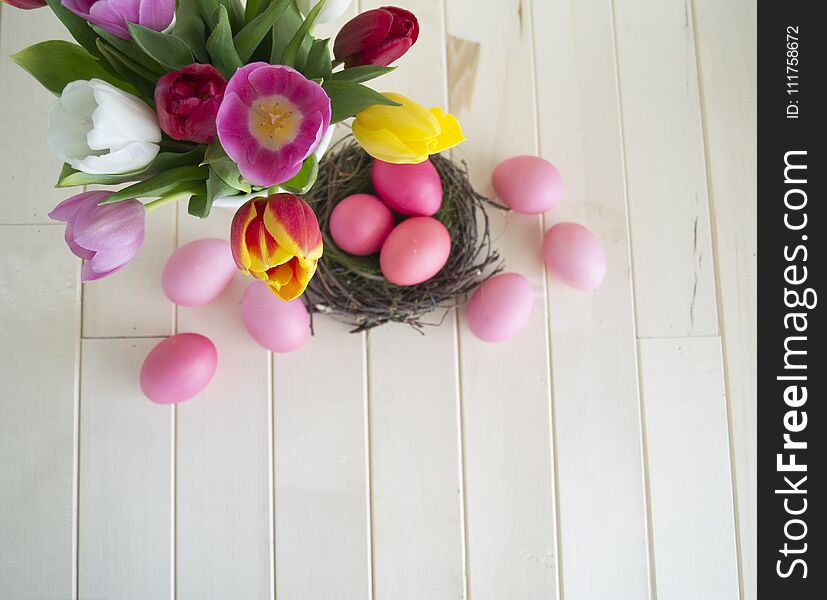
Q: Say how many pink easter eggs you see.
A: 9